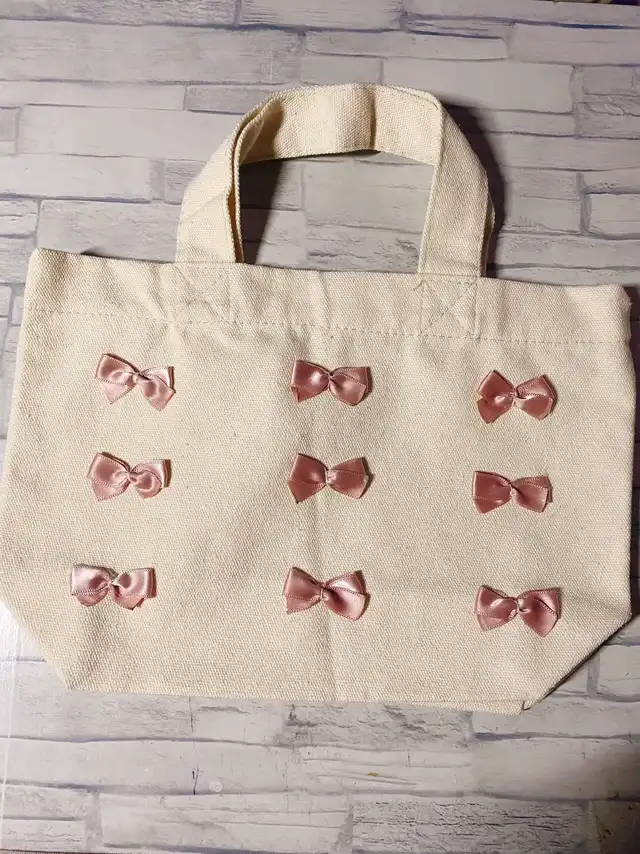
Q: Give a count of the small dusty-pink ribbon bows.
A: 9